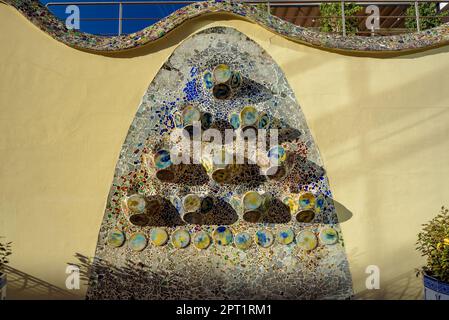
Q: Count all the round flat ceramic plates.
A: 11